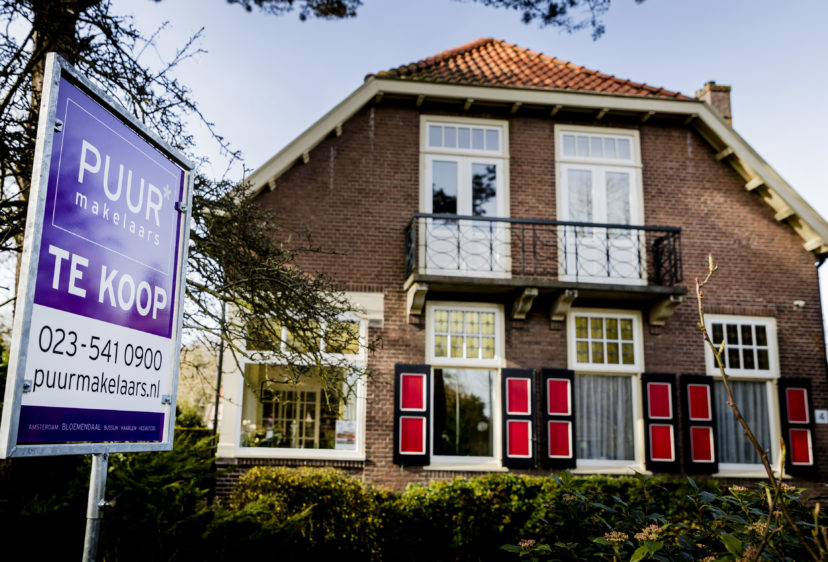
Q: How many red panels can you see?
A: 12